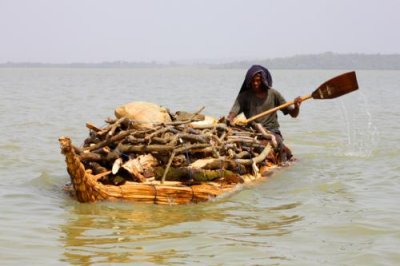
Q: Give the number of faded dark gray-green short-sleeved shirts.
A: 1